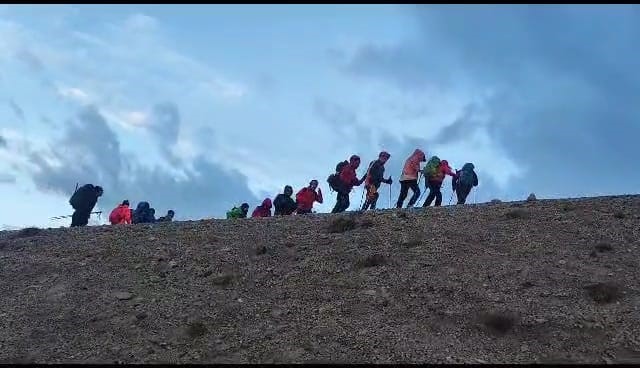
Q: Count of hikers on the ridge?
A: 13